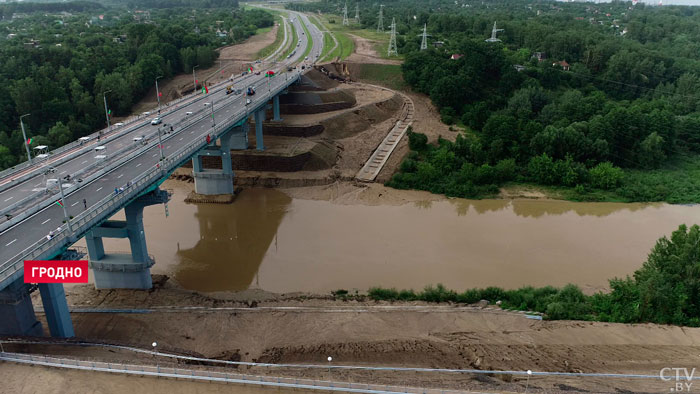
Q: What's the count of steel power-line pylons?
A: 6